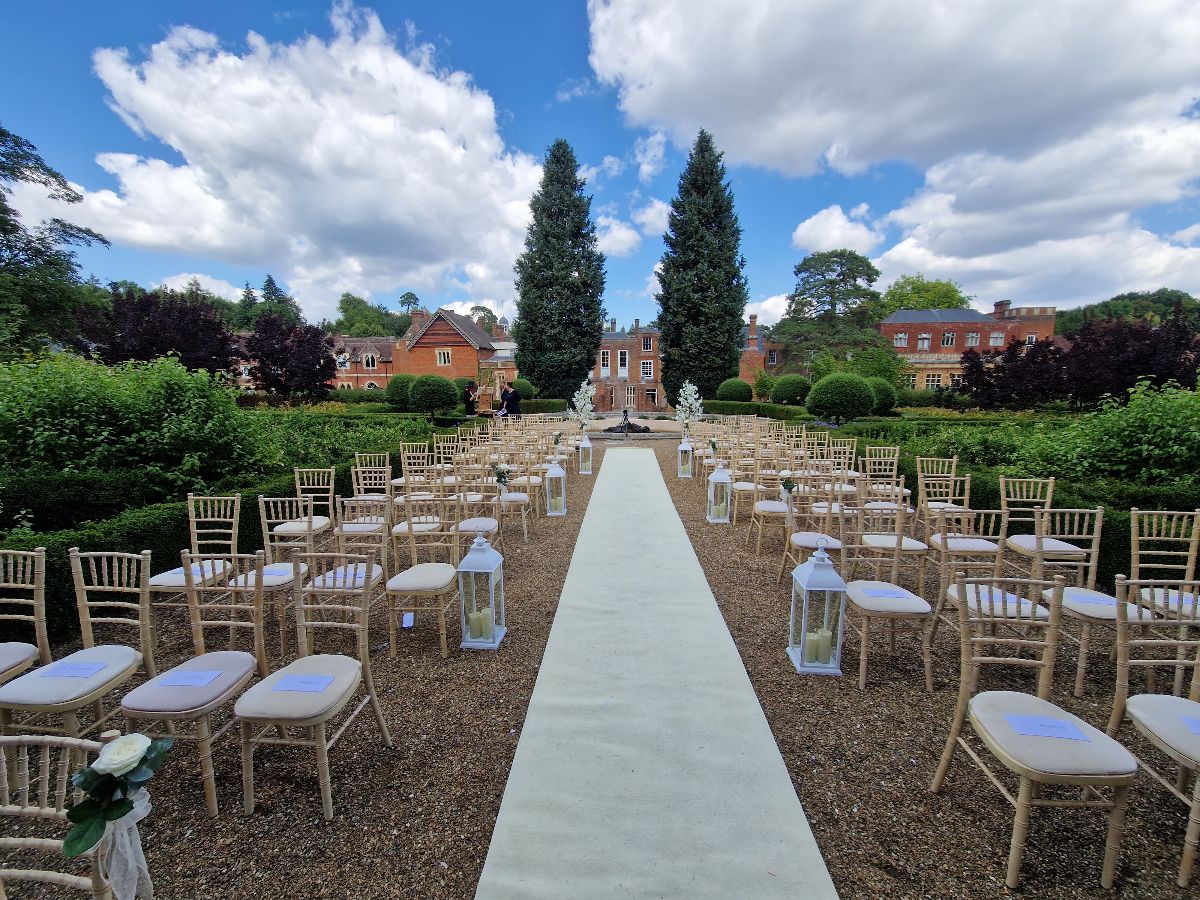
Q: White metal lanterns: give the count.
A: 6